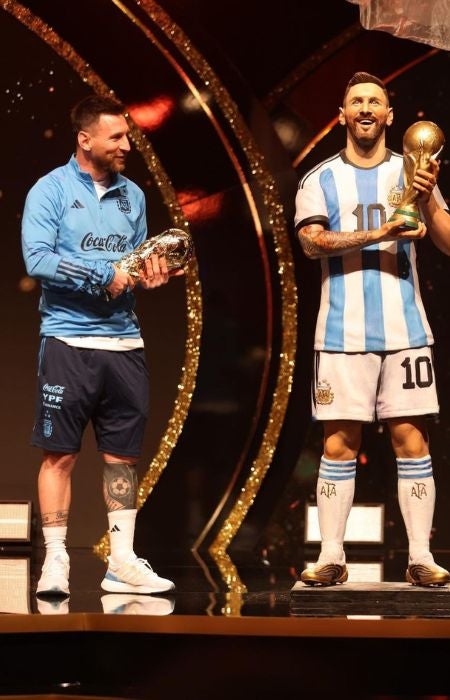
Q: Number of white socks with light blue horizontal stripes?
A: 2